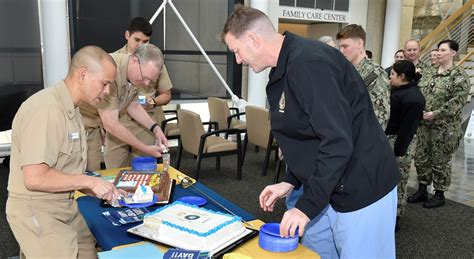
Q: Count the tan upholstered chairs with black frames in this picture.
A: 4